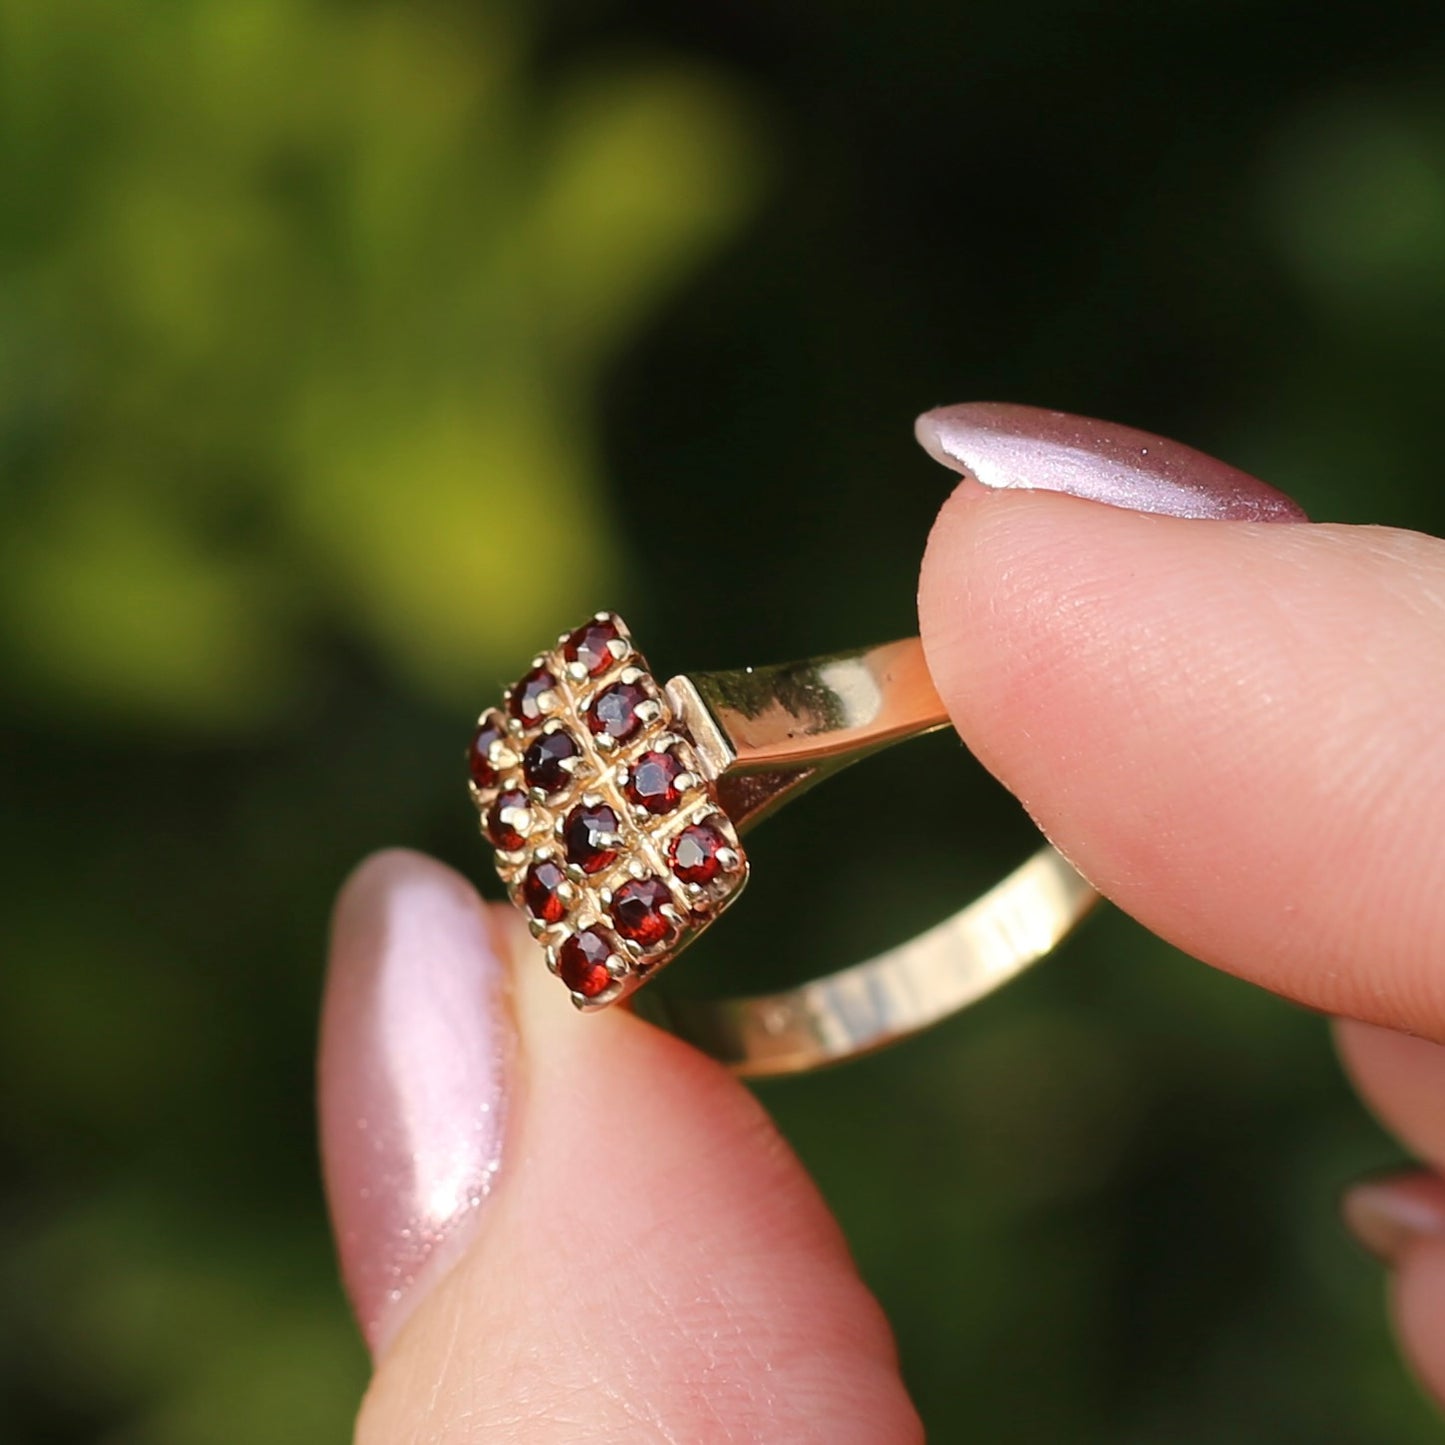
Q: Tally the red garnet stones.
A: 12